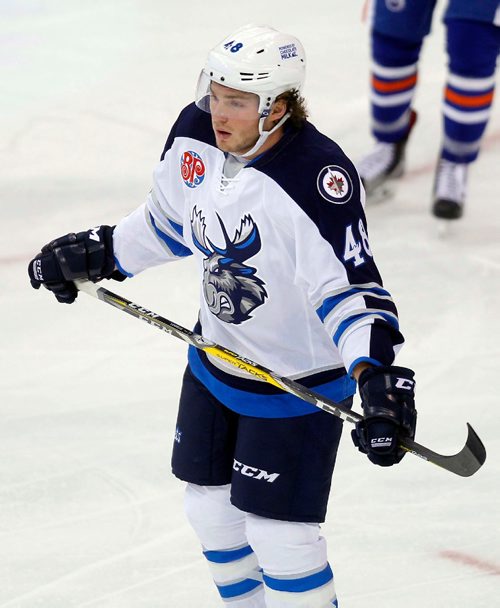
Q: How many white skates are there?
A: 2